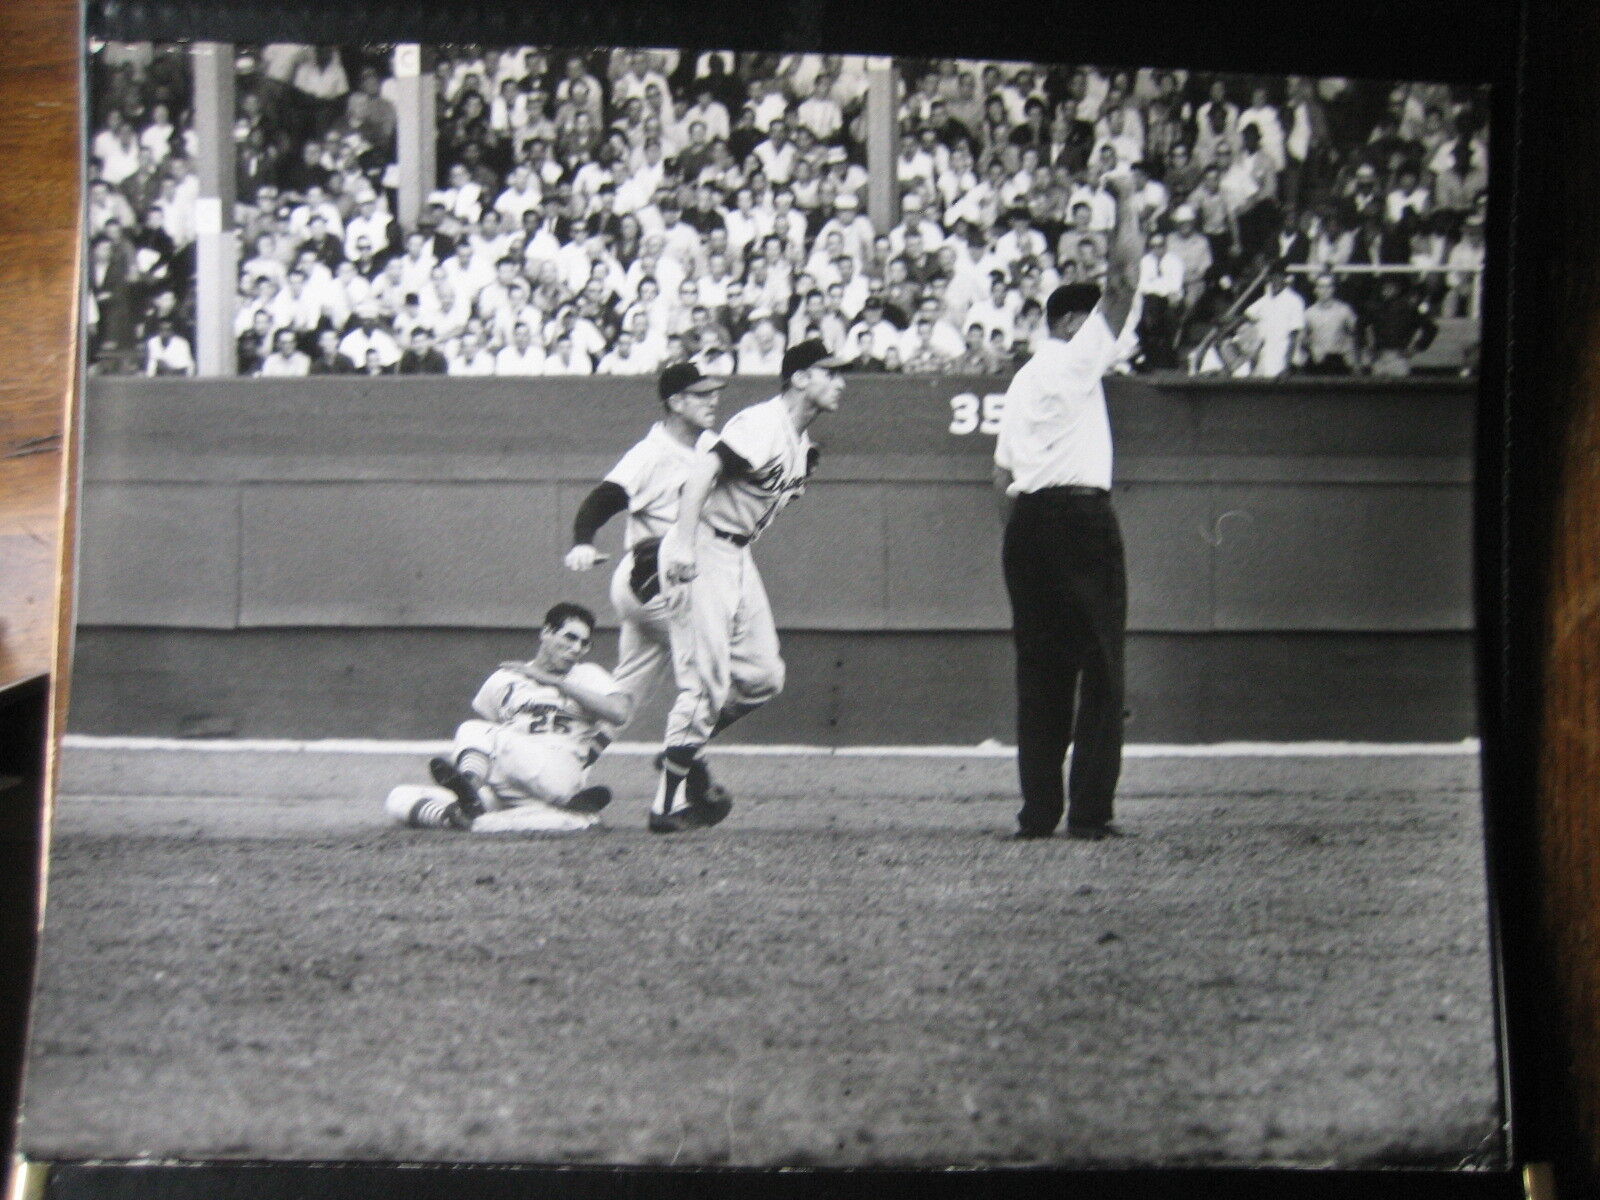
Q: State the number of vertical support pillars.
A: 3